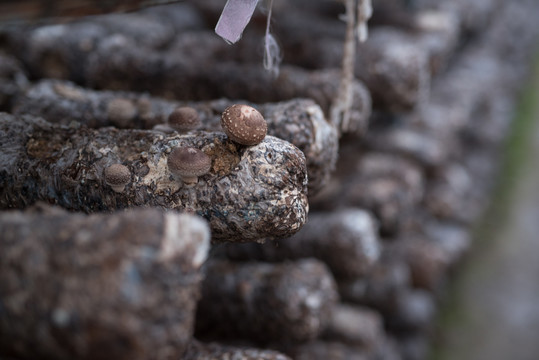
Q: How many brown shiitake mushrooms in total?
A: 5